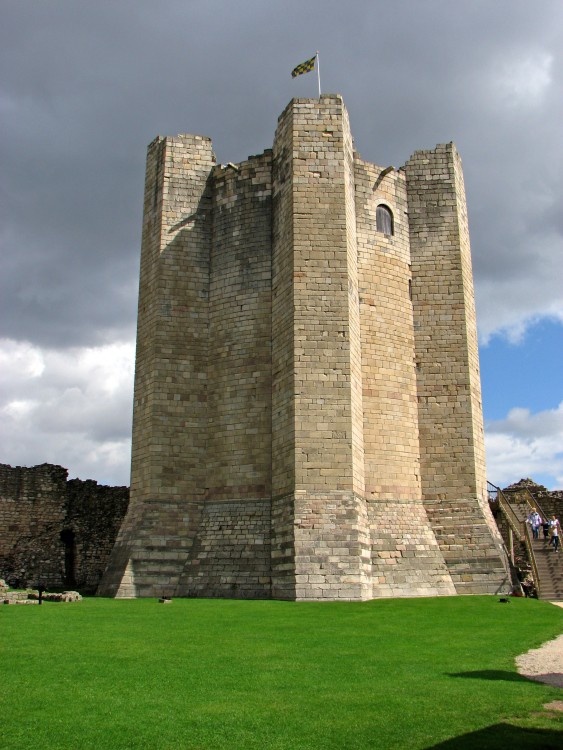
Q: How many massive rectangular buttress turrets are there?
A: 3